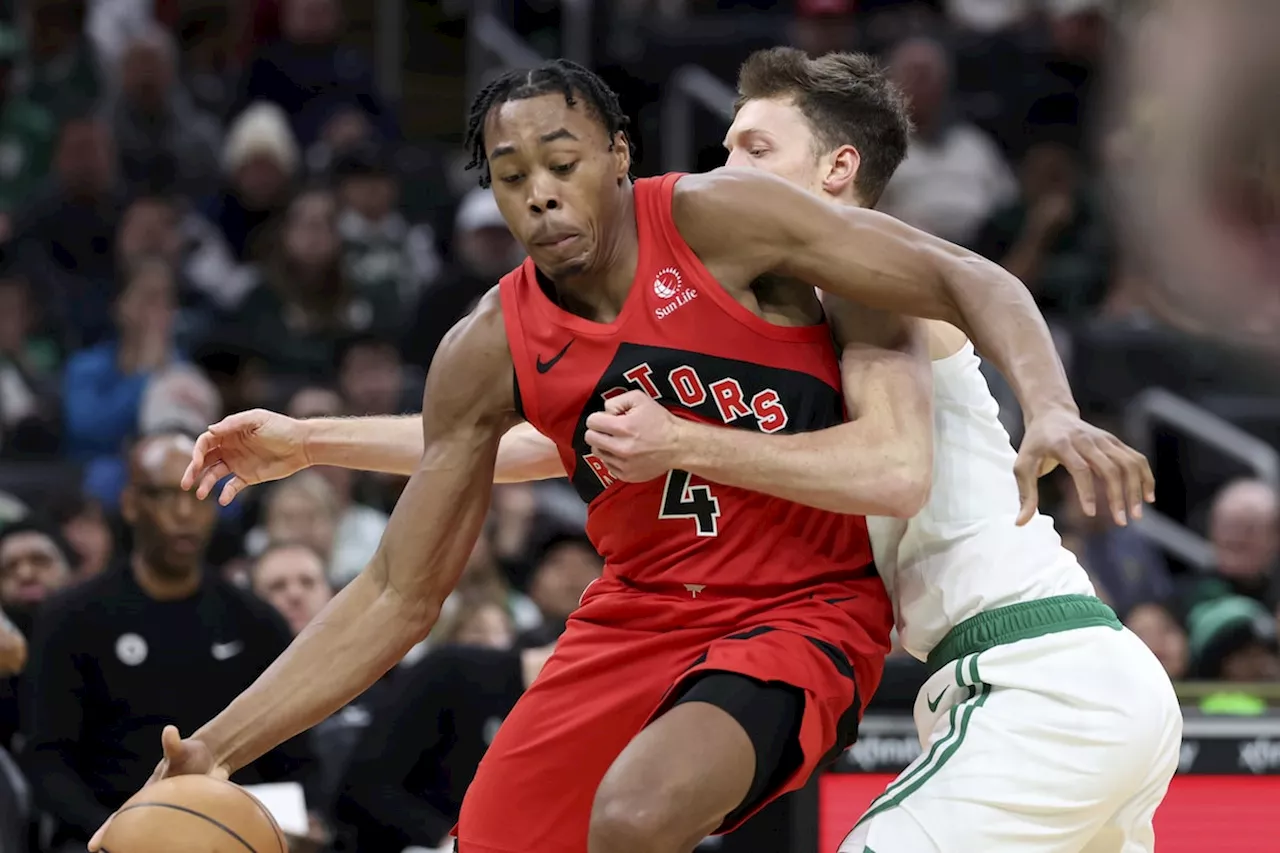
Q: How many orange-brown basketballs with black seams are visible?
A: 1